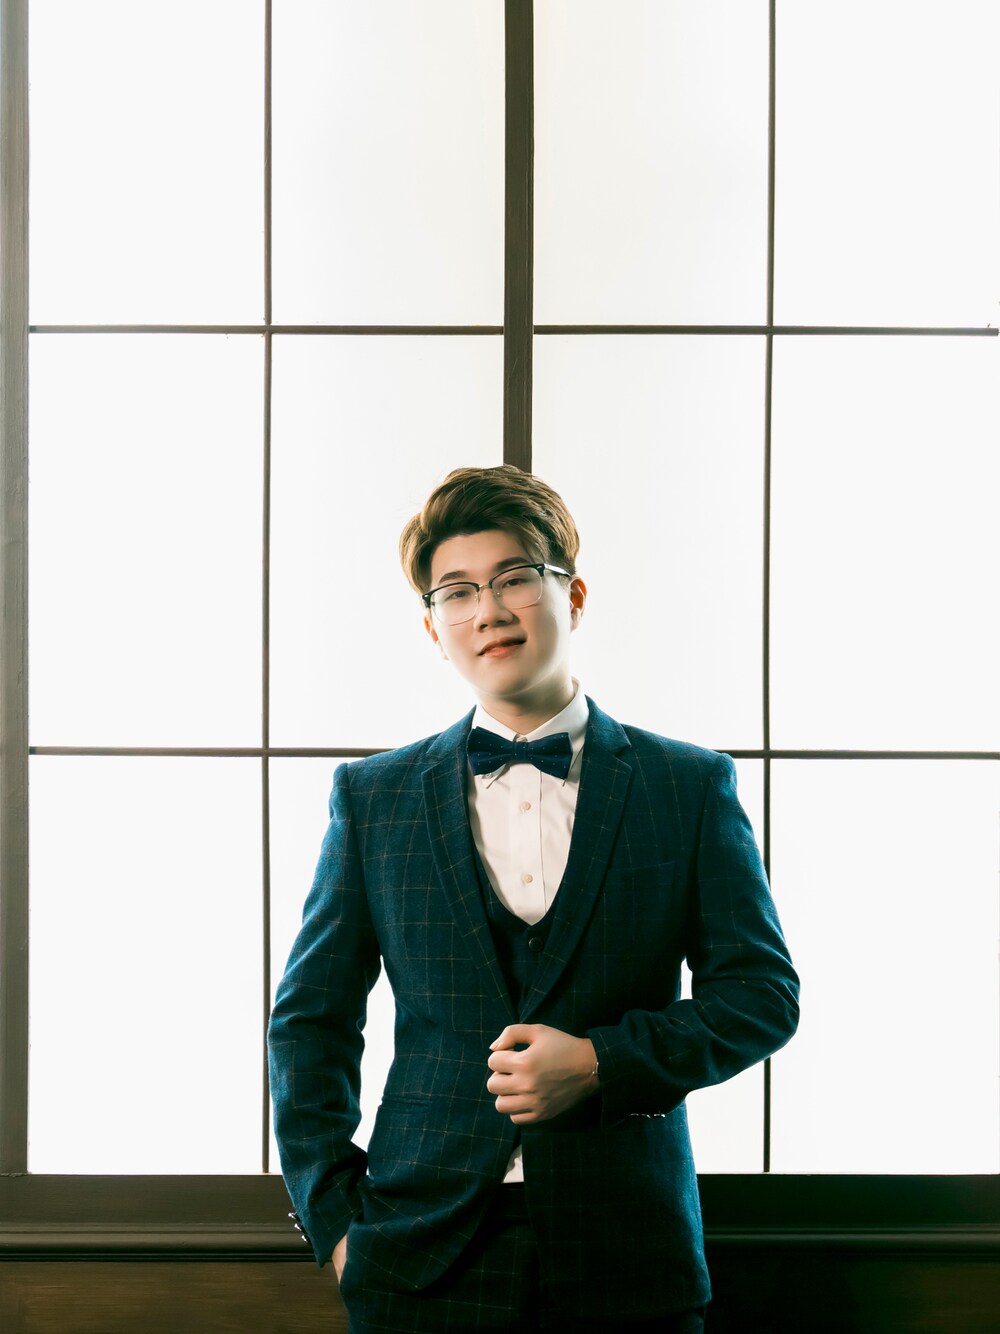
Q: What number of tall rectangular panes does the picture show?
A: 12